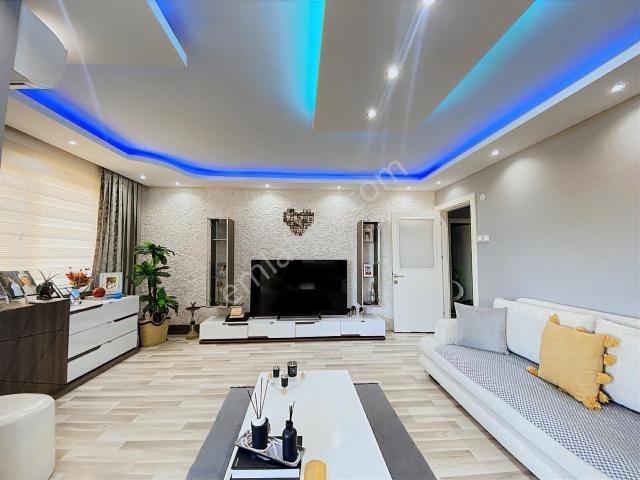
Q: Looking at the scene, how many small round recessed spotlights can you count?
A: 12